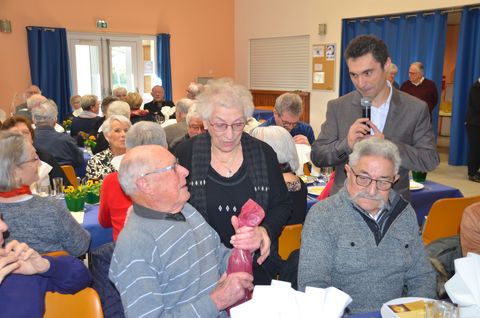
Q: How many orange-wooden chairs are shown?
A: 5